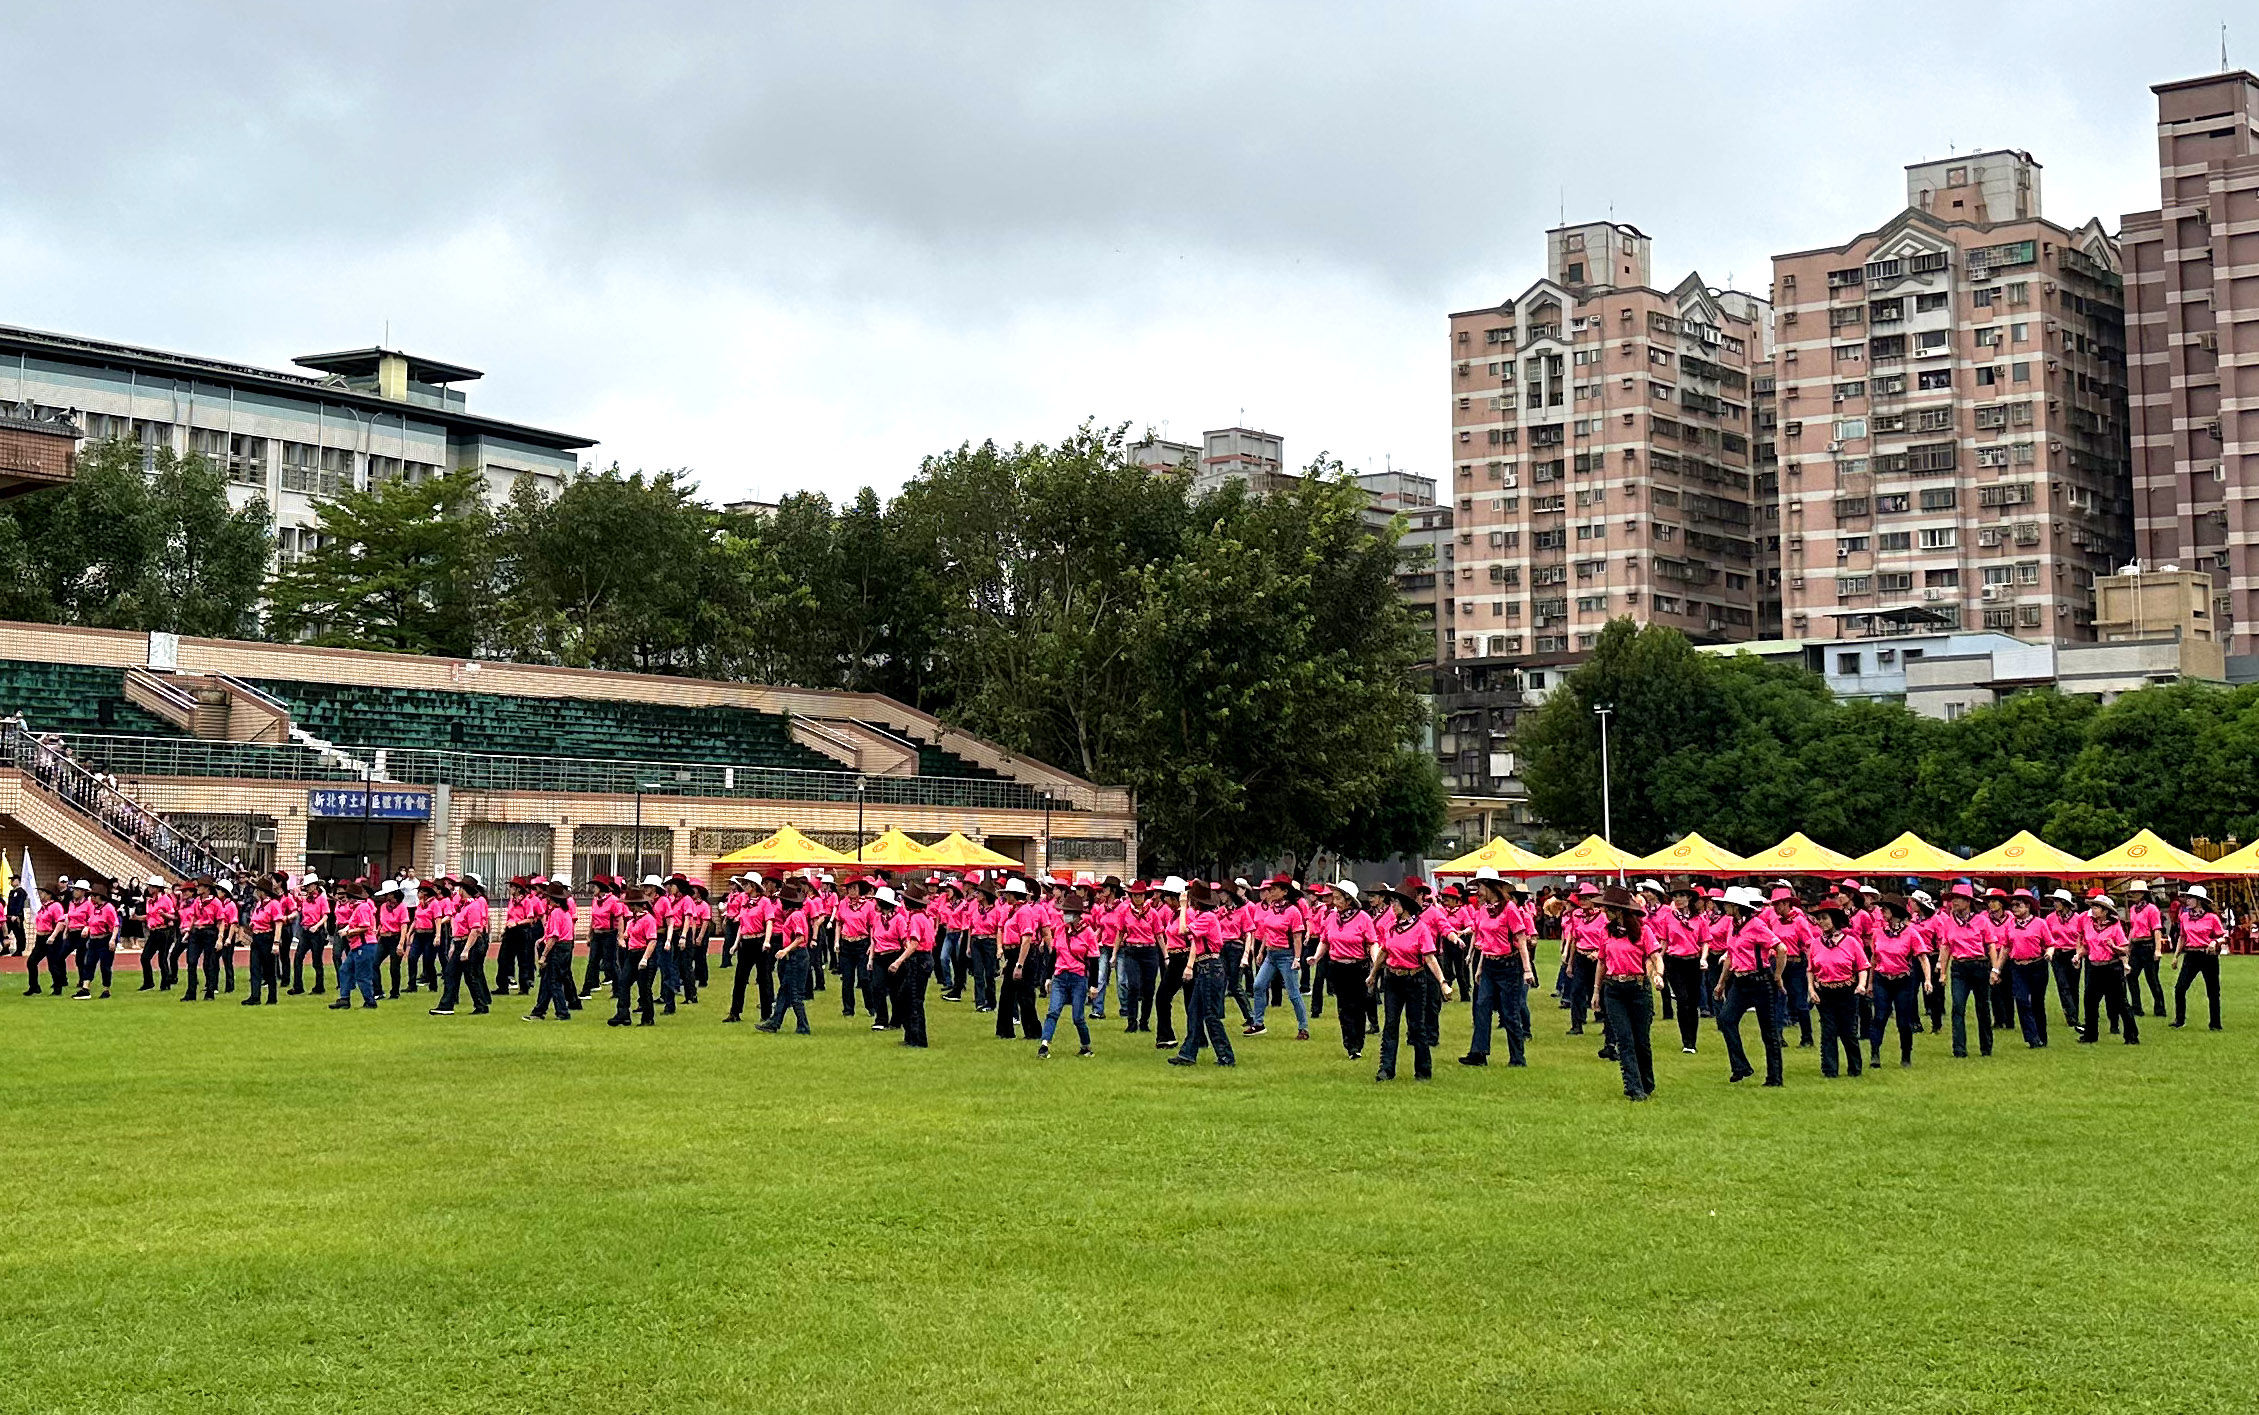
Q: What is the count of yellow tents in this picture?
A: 11